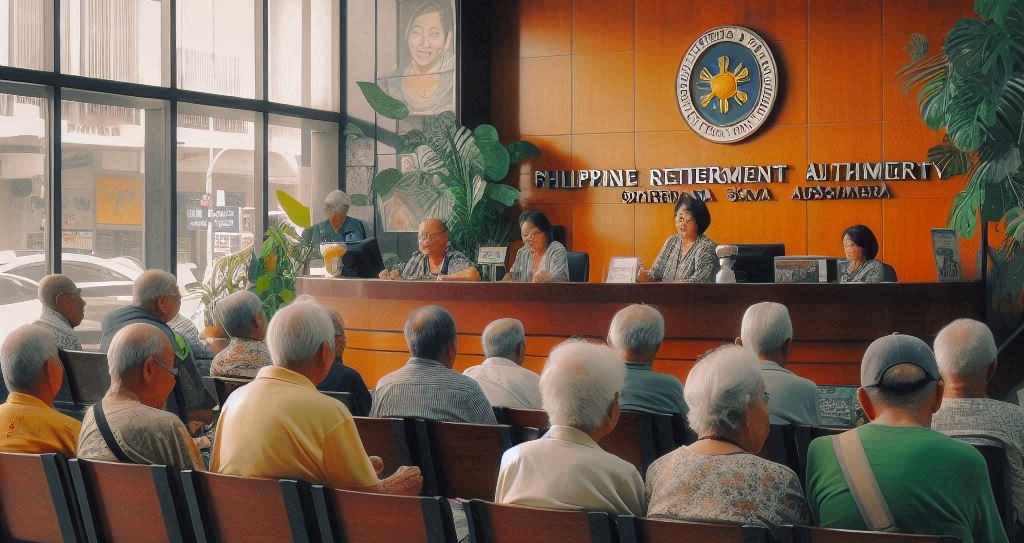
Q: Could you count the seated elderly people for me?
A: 15